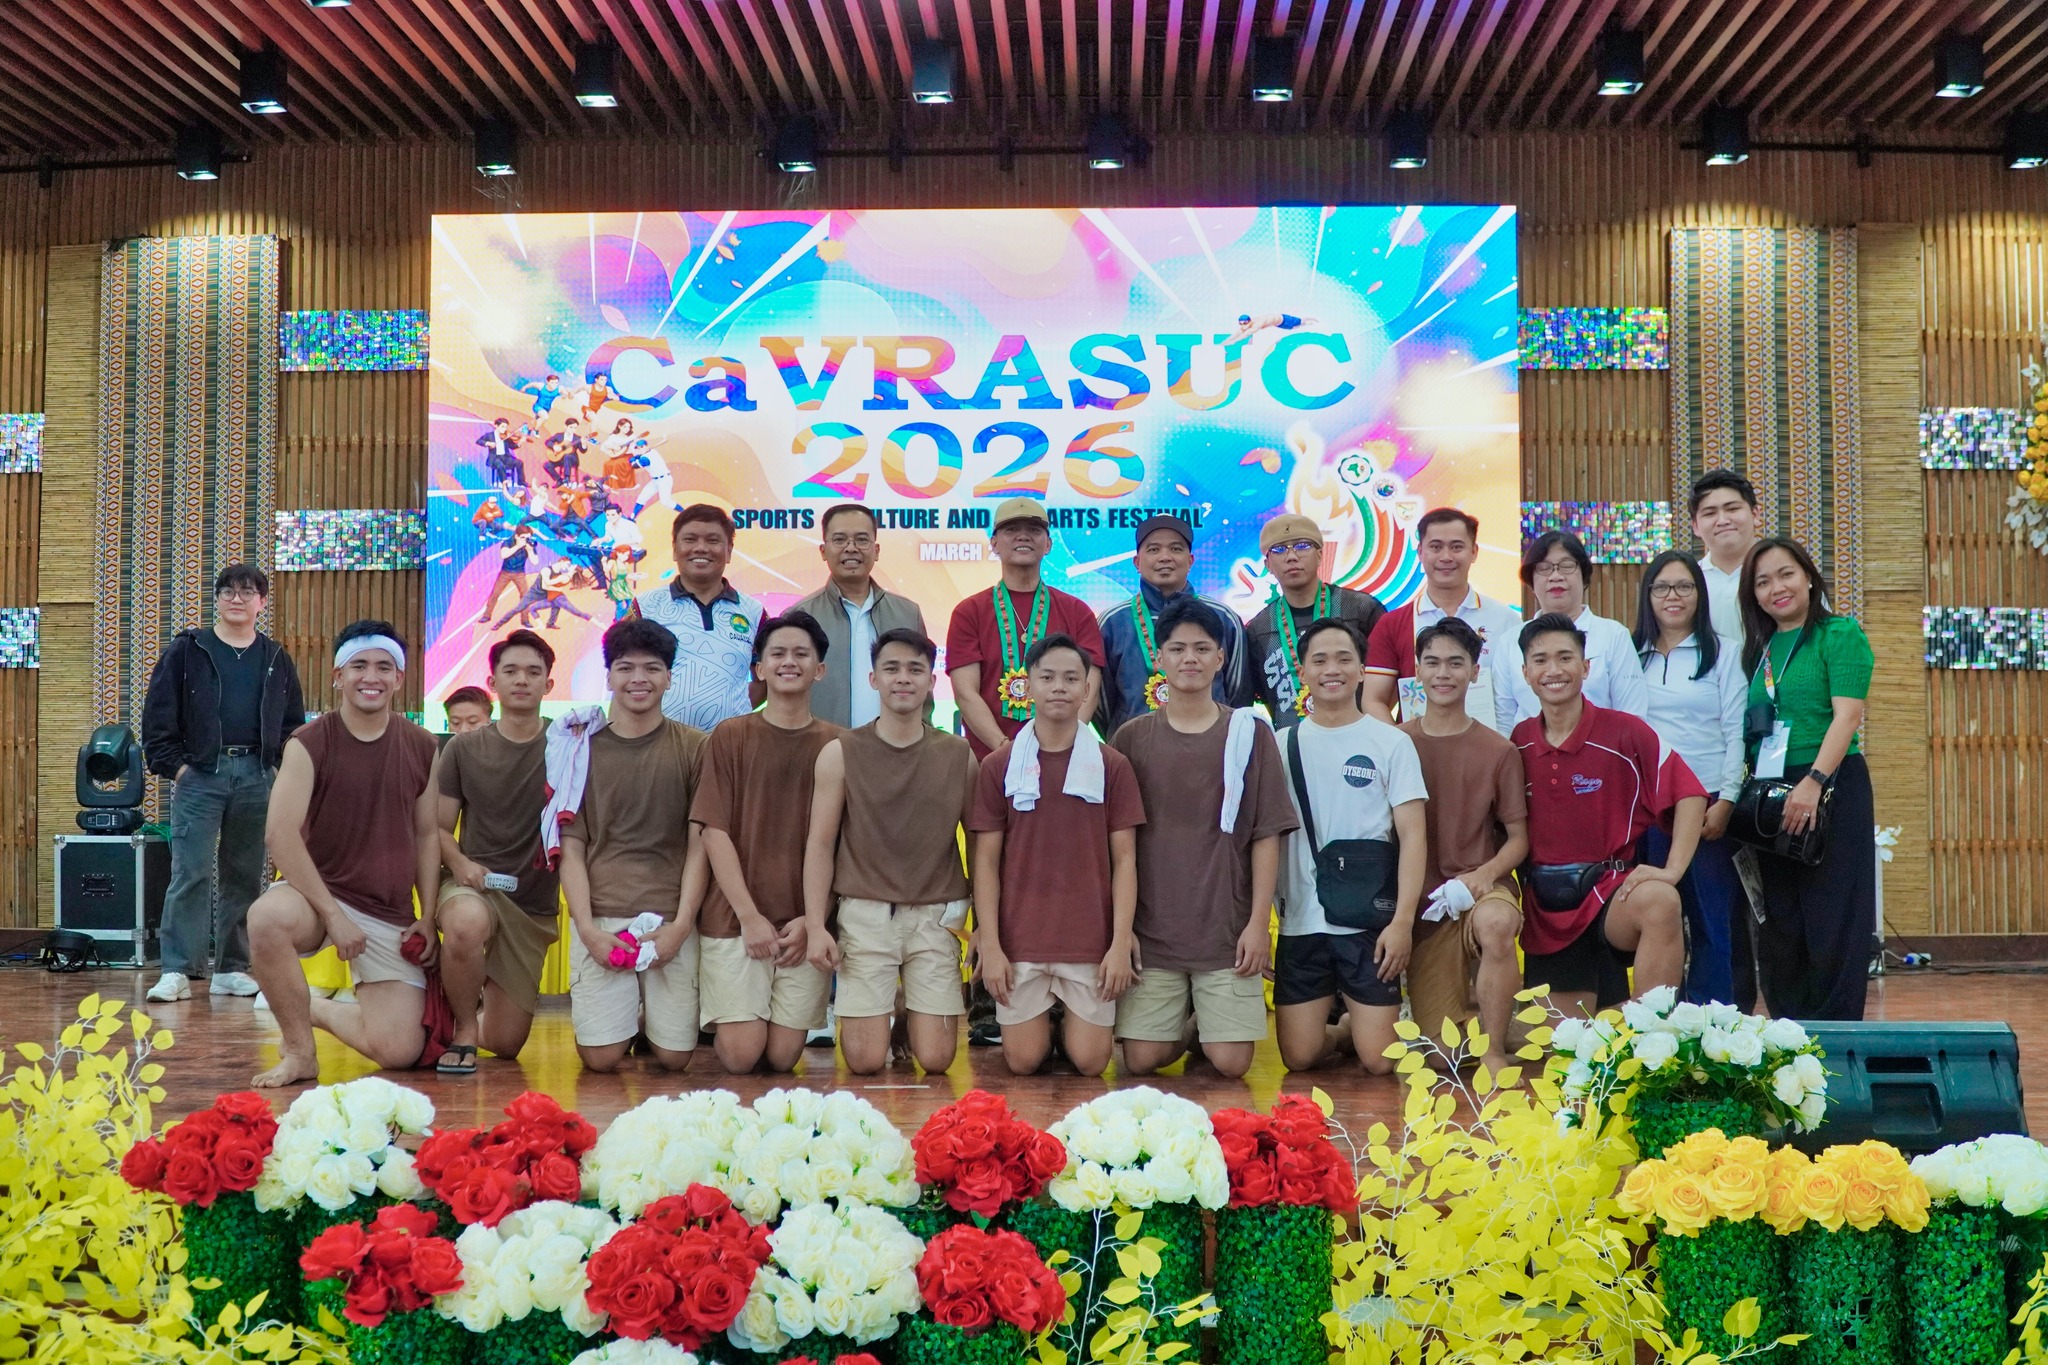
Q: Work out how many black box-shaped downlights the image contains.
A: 13